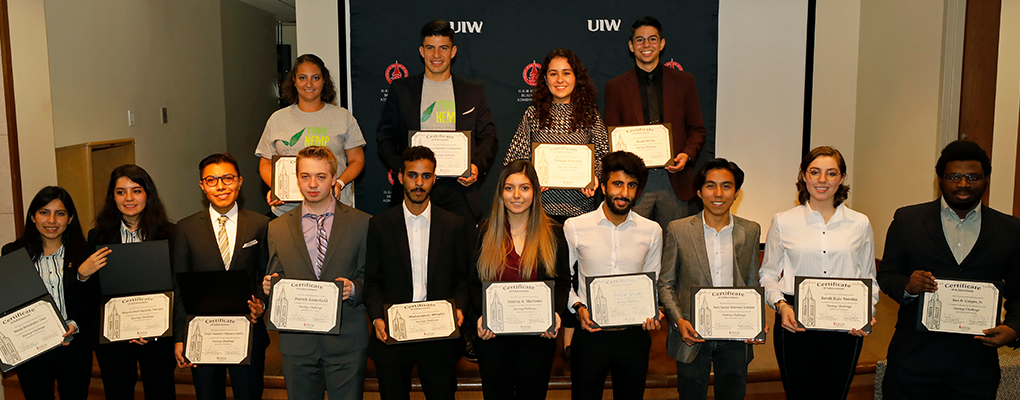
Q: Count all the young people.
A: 14